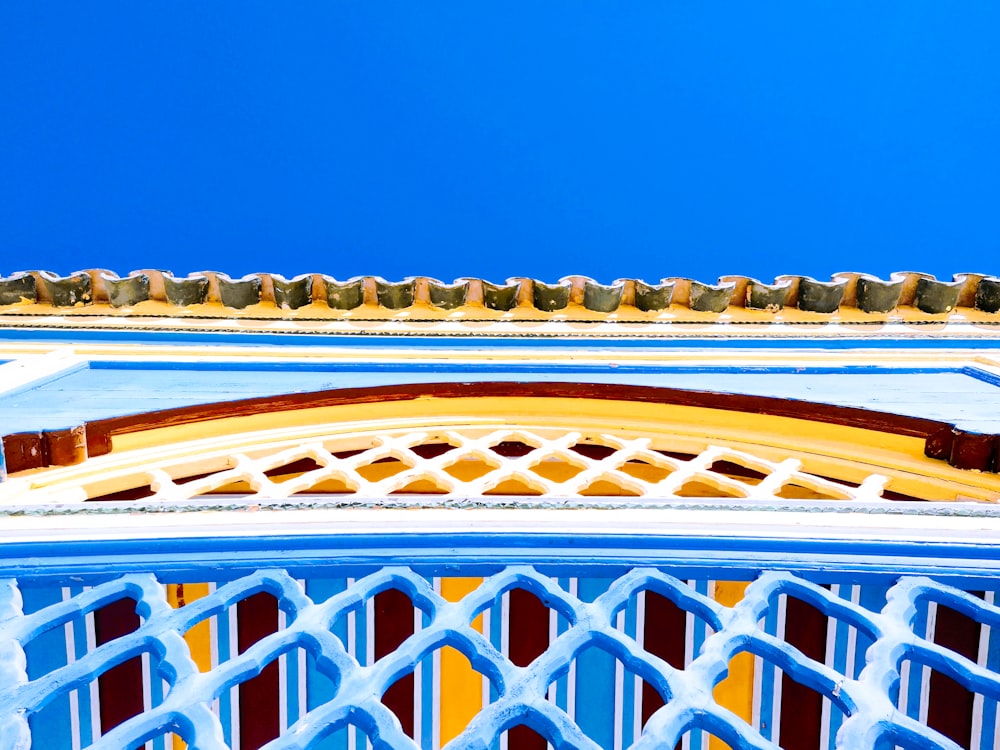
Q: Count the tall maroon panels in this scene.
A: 7